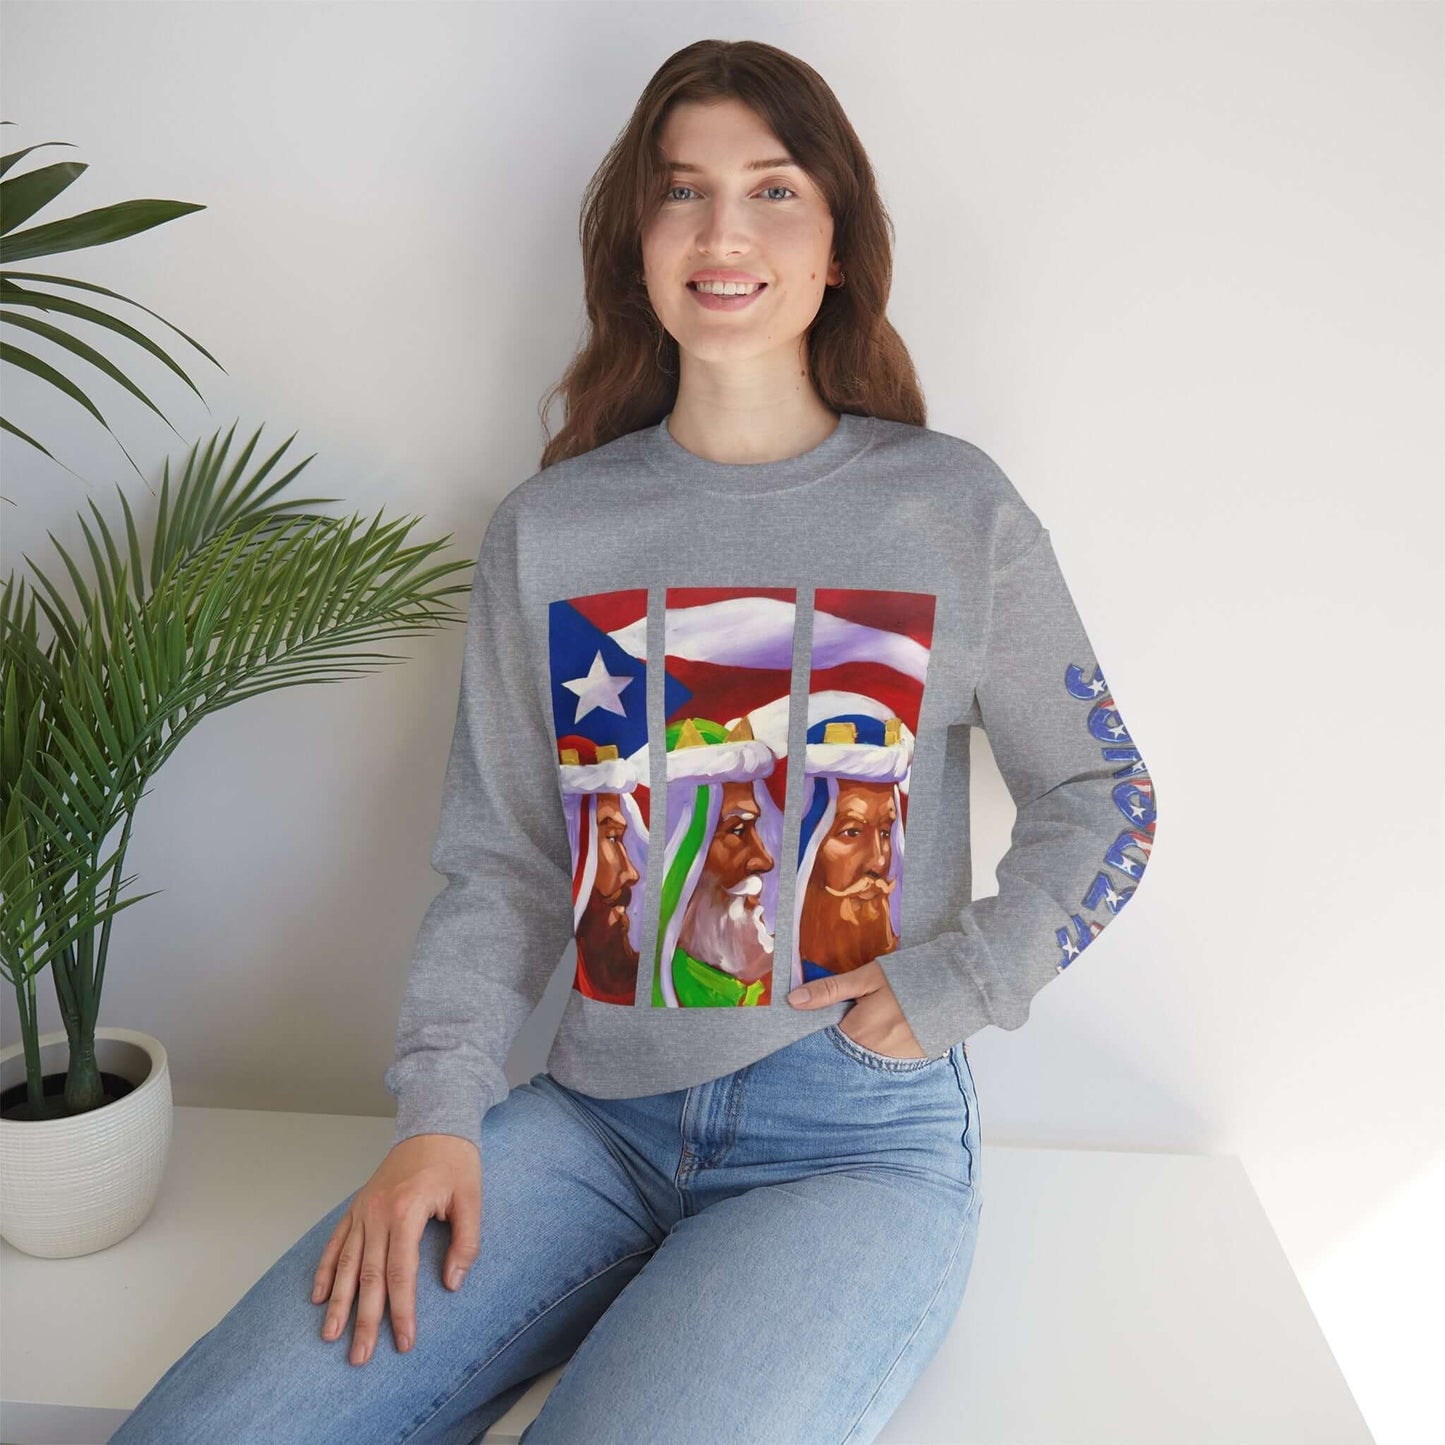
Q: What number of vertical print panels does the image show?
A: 3